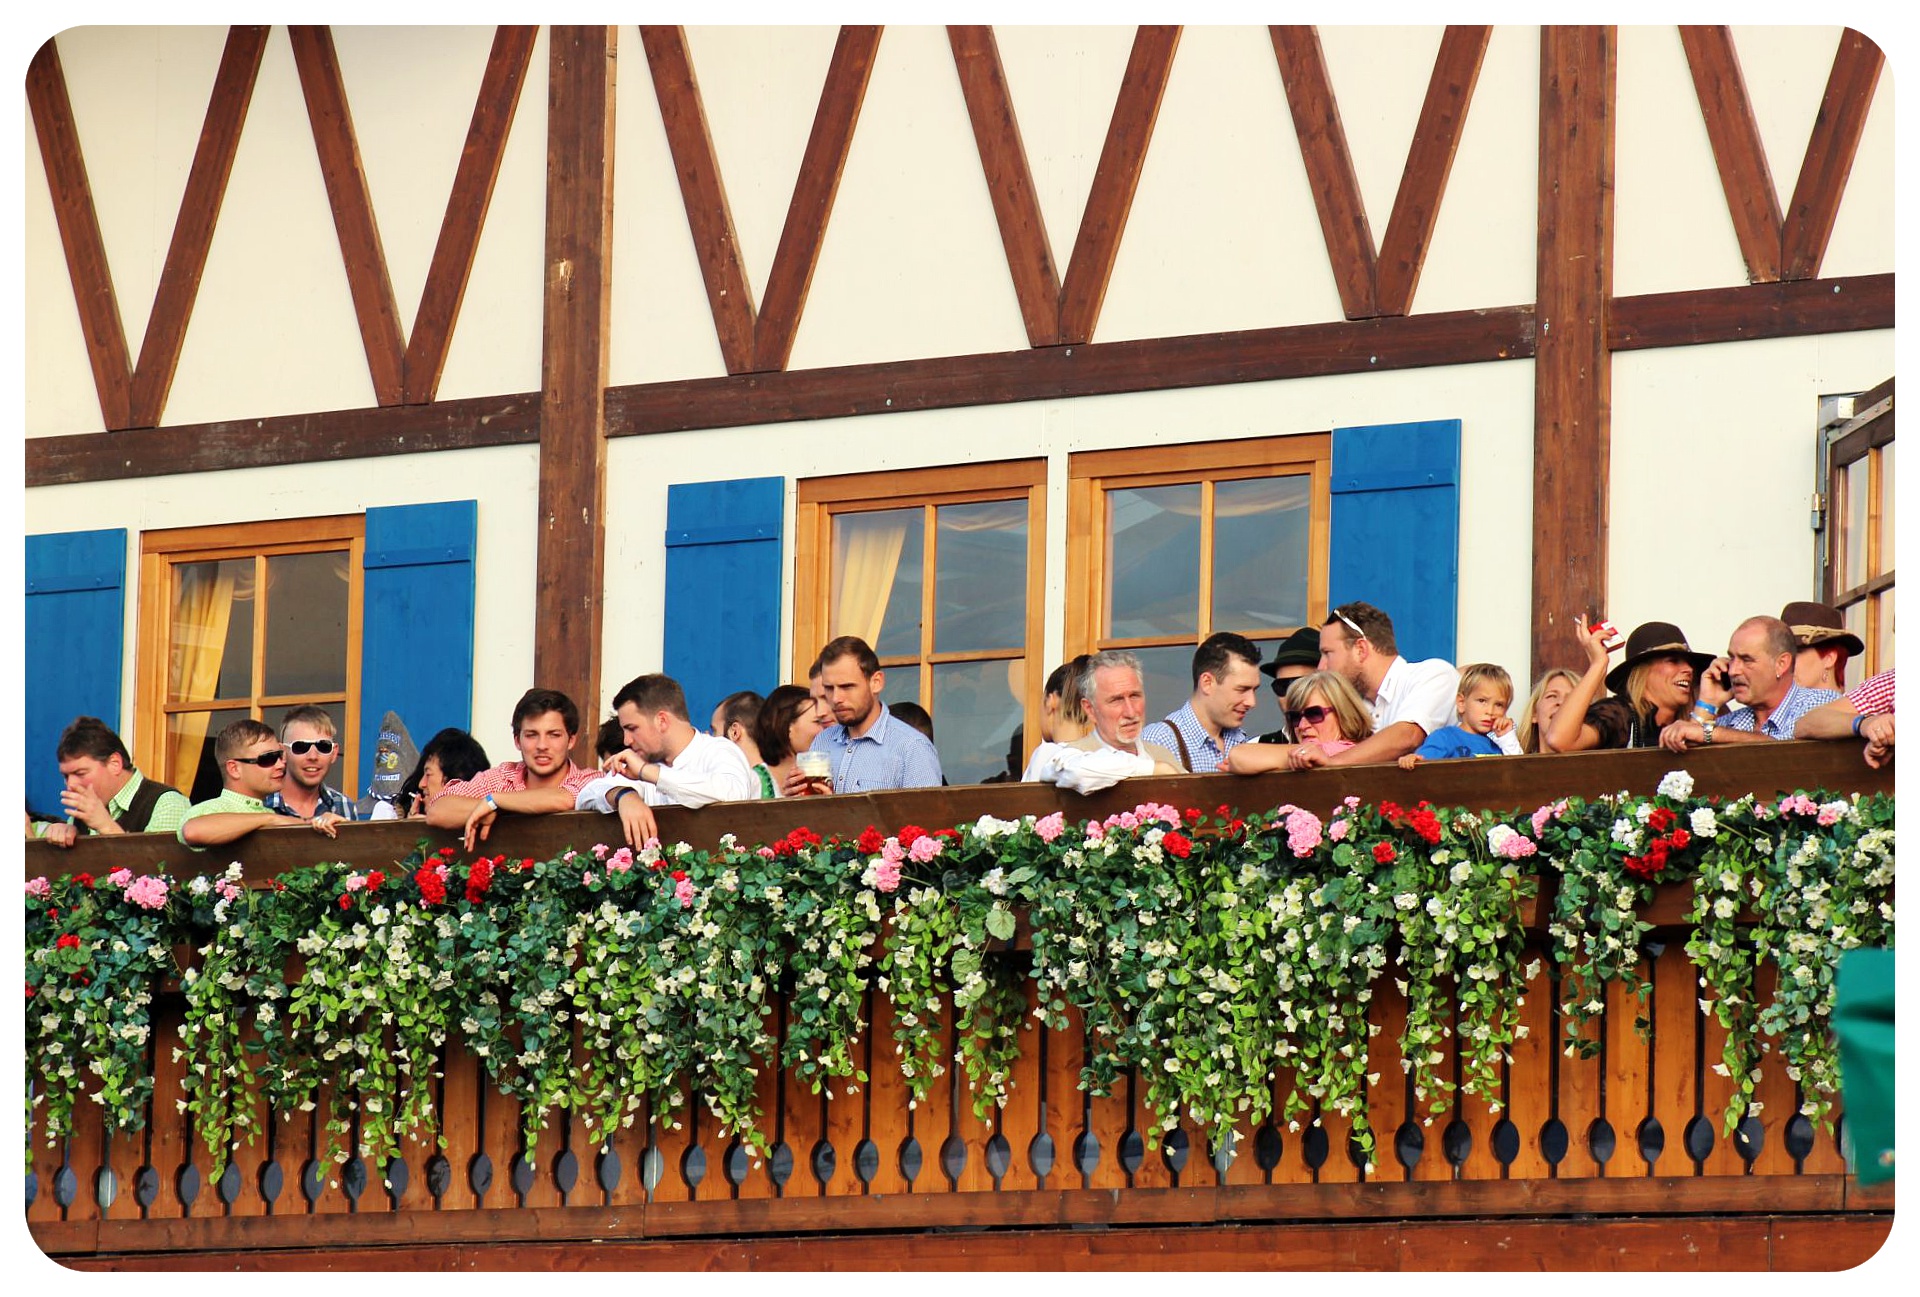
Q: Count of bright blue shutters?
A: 4